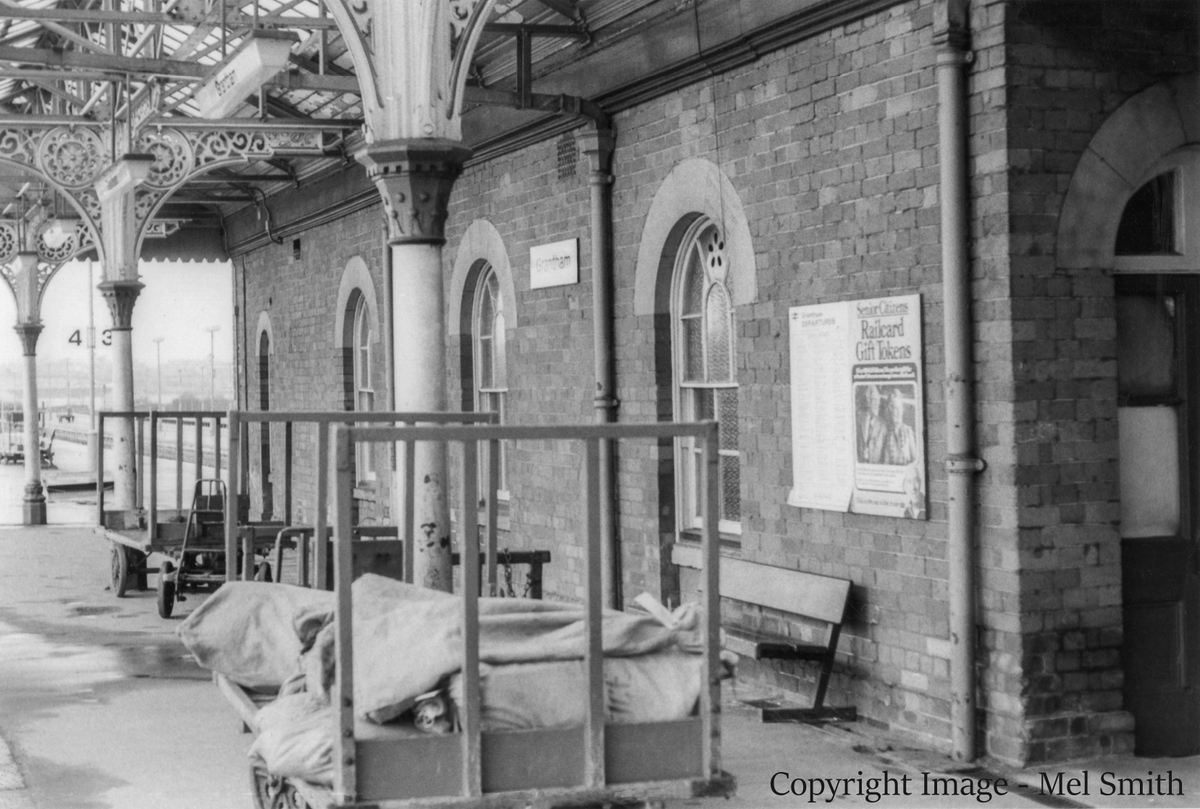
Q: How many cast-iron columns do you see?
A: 3